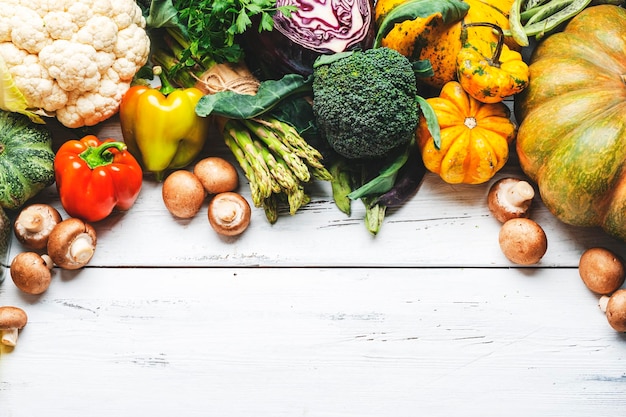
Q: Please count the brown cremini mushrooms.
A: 11